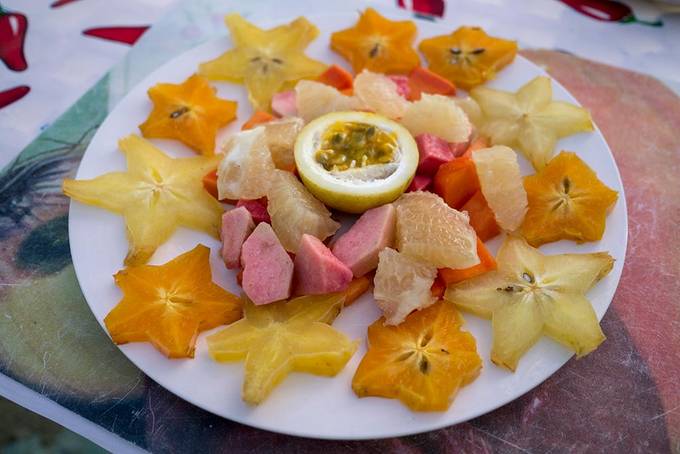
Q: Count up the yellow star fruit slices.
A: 5